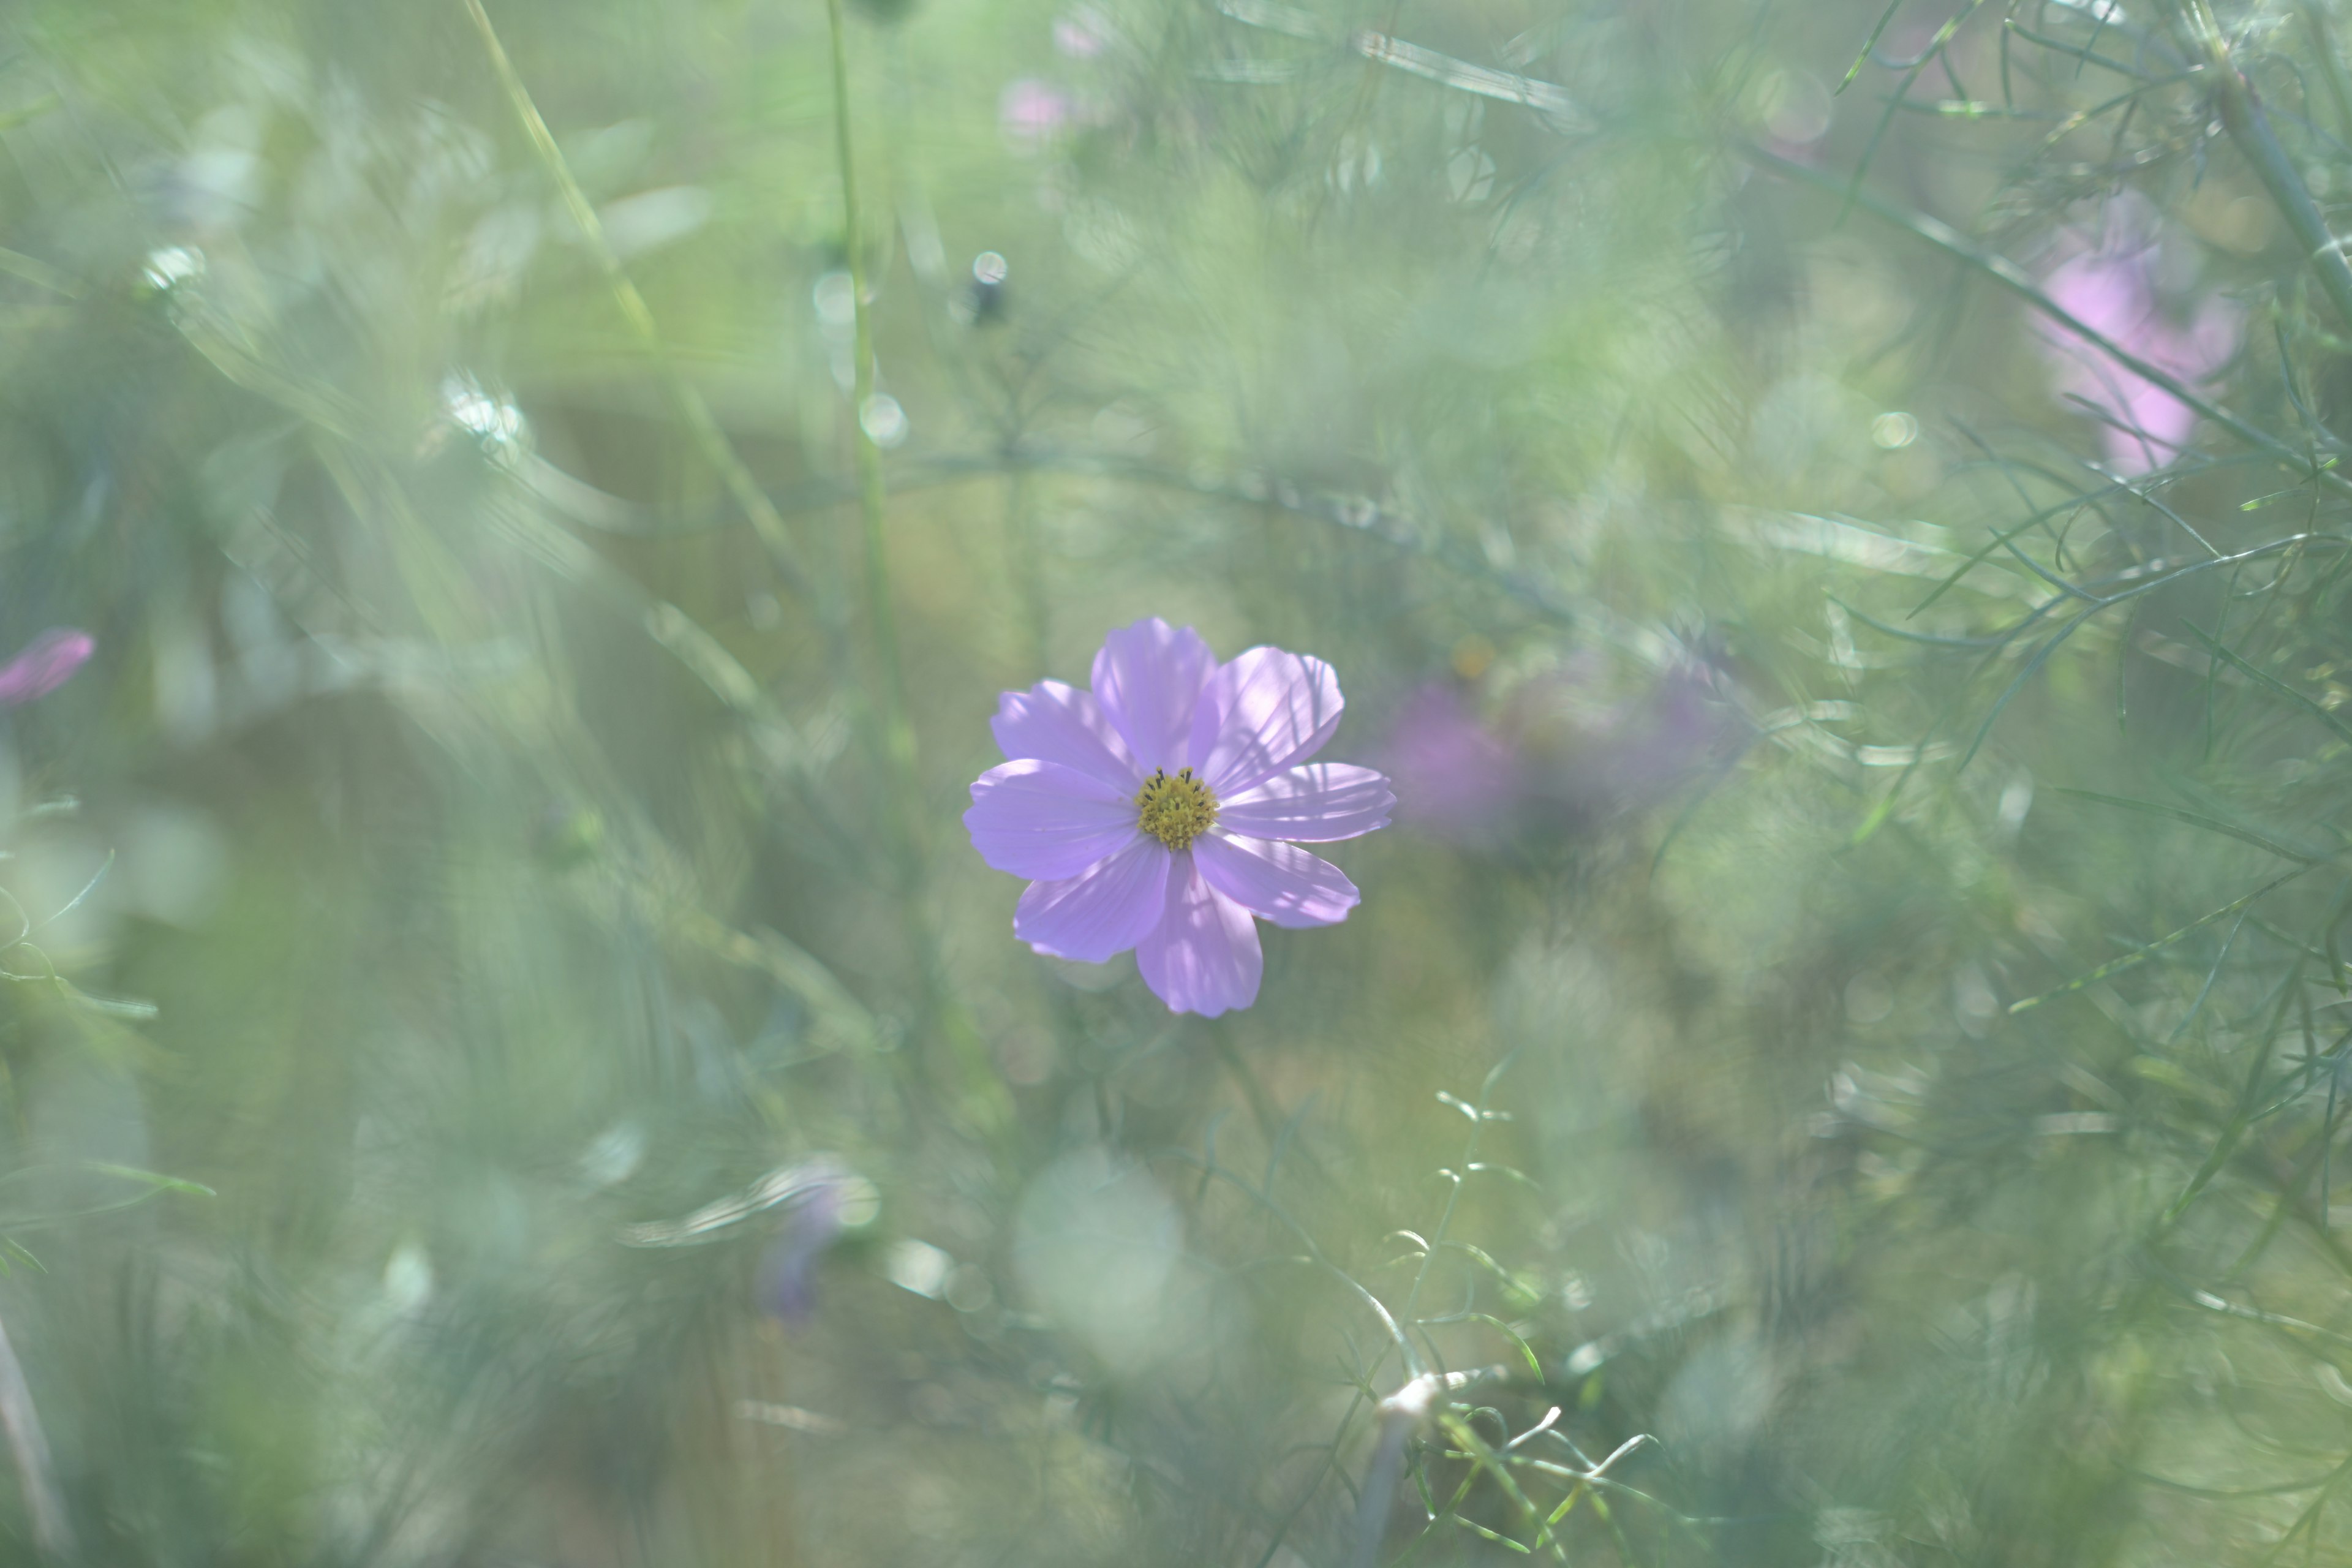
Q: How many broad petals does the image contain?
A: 8